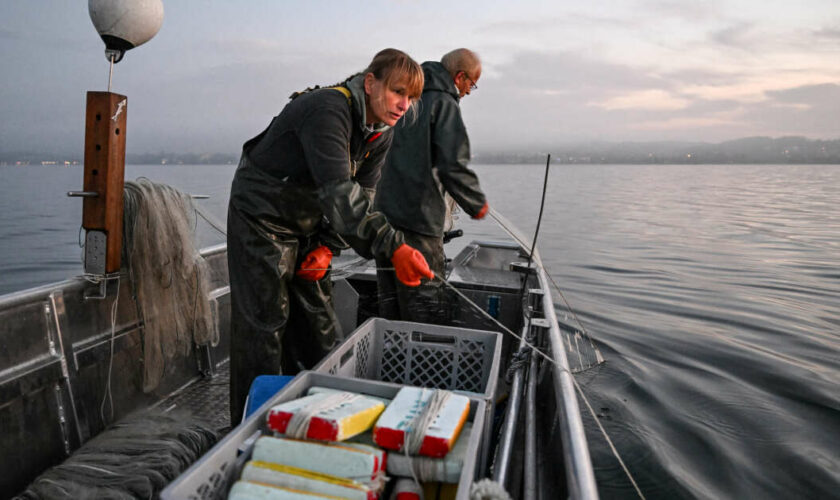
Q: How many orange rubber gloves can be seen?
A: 3